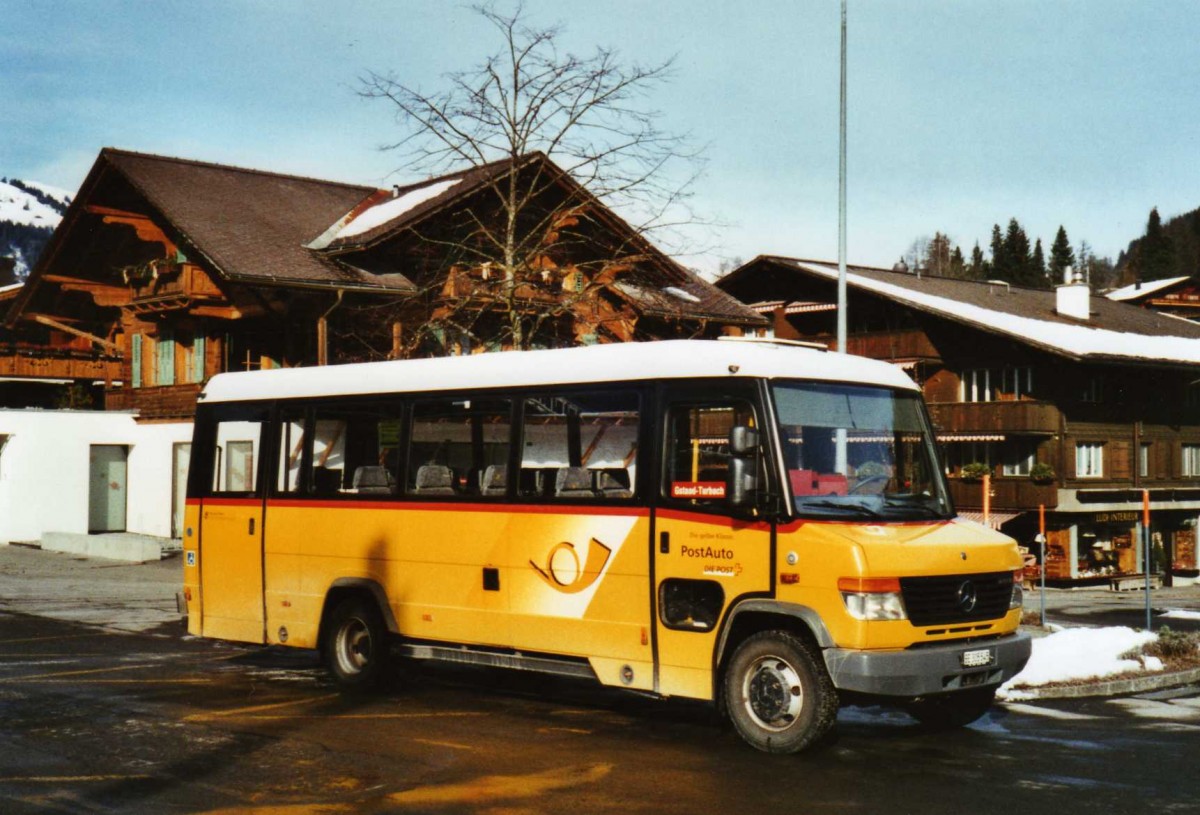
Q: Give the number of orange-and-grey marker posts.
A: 3